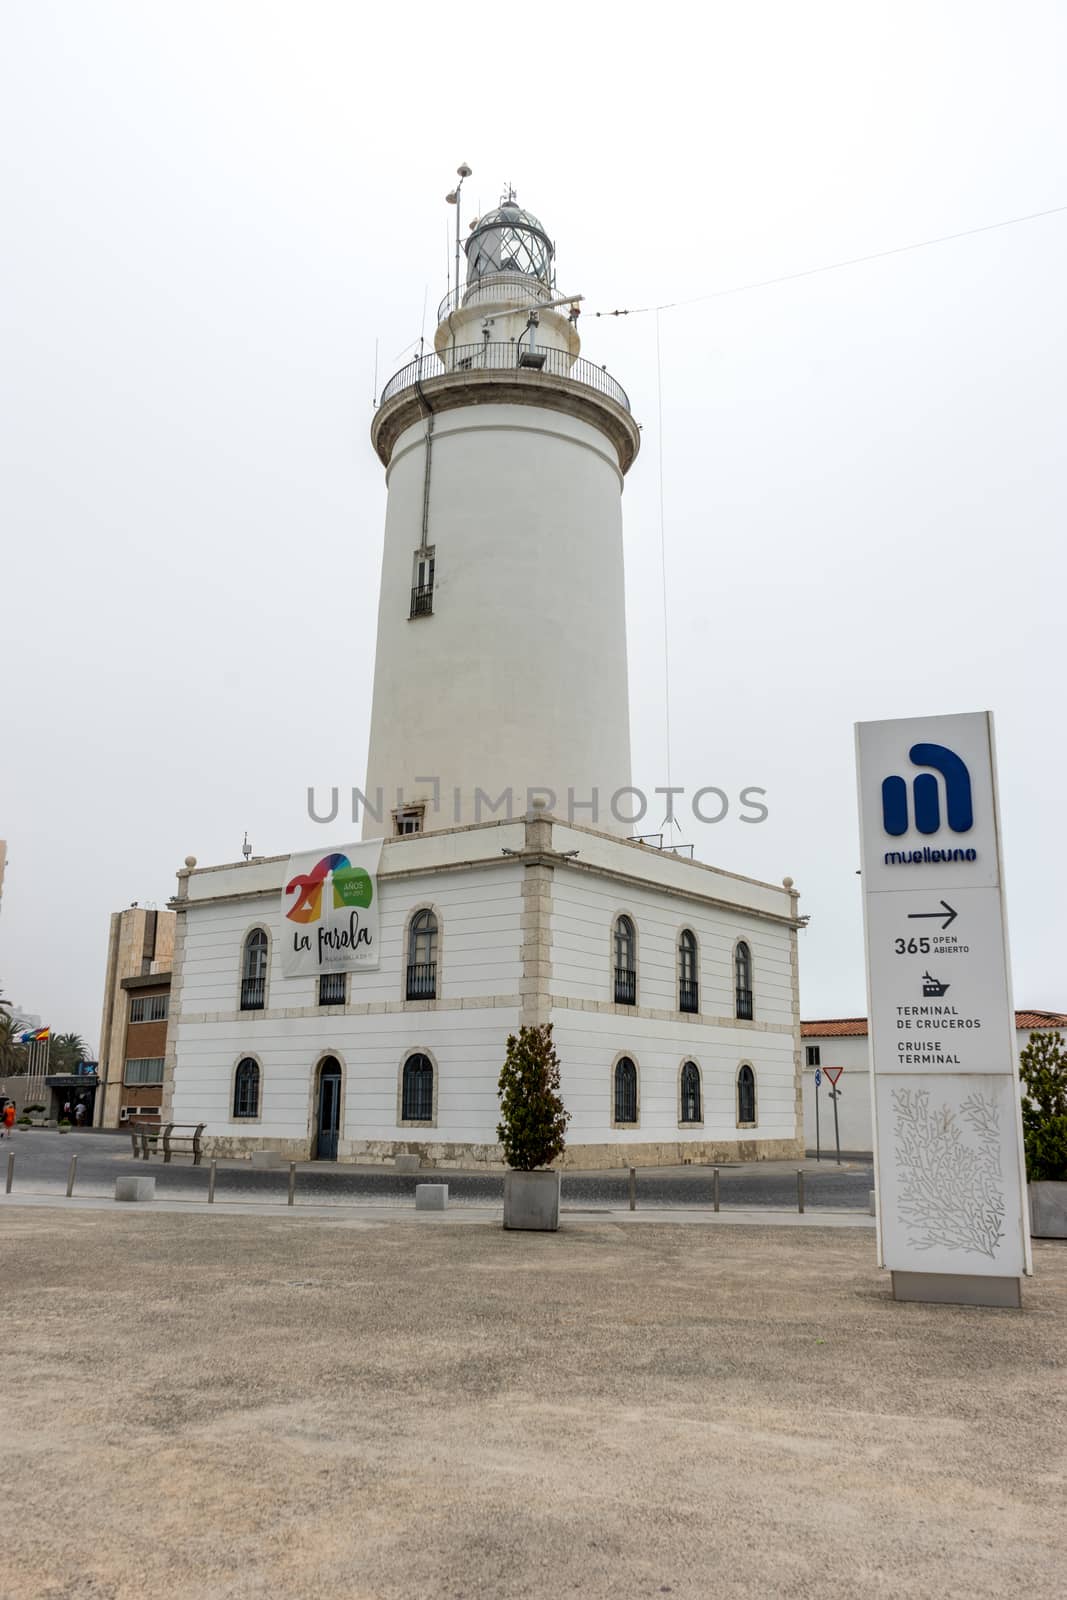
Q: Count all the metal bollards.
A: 7